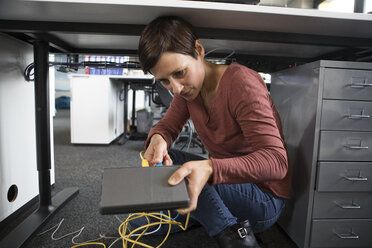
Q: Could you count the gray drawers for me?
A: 6